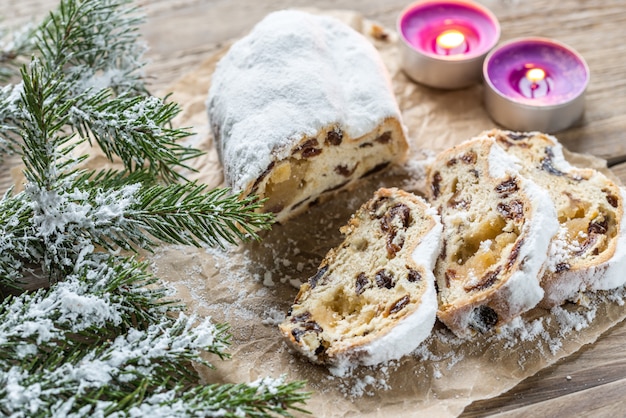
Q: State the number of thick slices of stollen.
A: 3